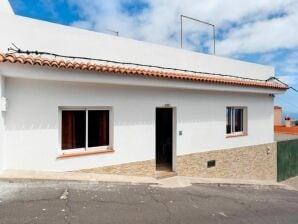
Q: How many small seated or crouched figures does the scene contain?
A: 0